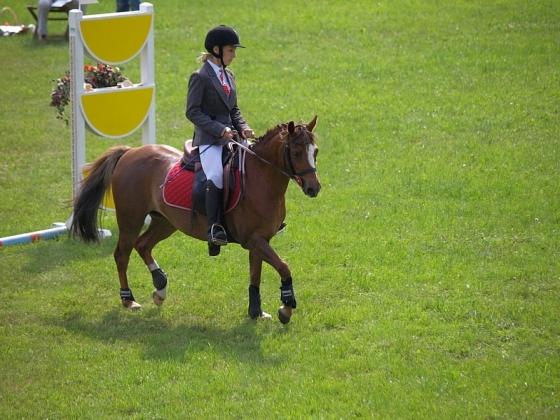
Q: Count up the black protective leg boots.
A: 4